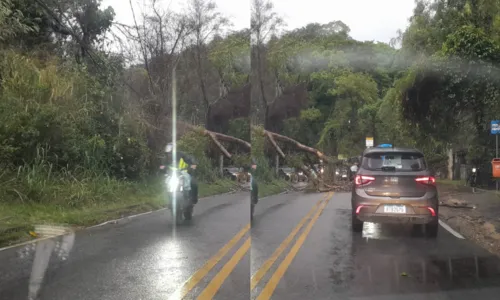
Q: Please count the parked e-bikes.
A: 0